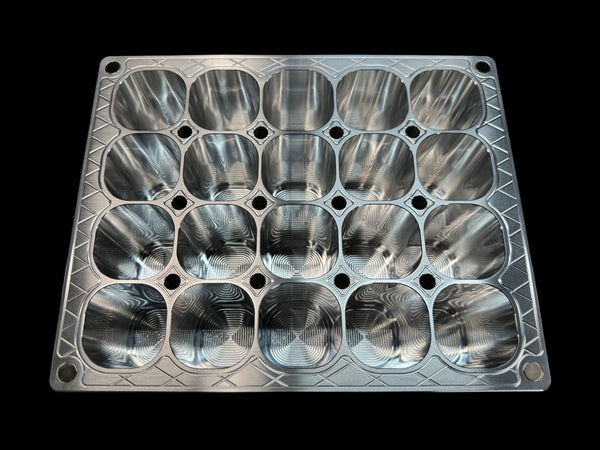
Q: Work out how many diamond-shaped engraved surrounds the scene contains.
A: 12